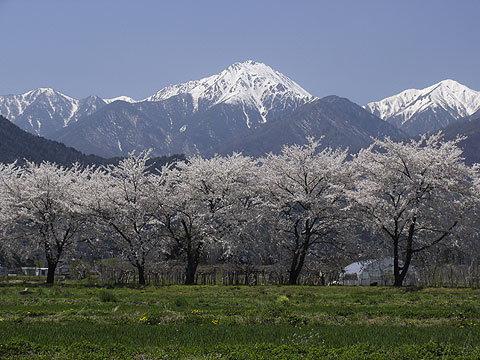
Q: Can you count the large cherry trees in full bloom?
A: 5